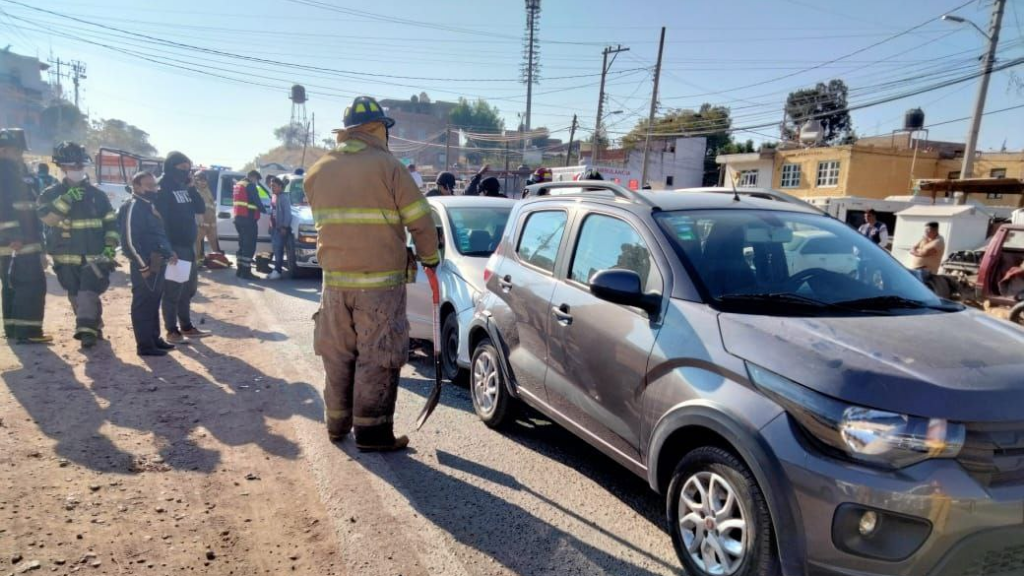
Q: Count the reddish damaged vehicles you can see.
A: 1